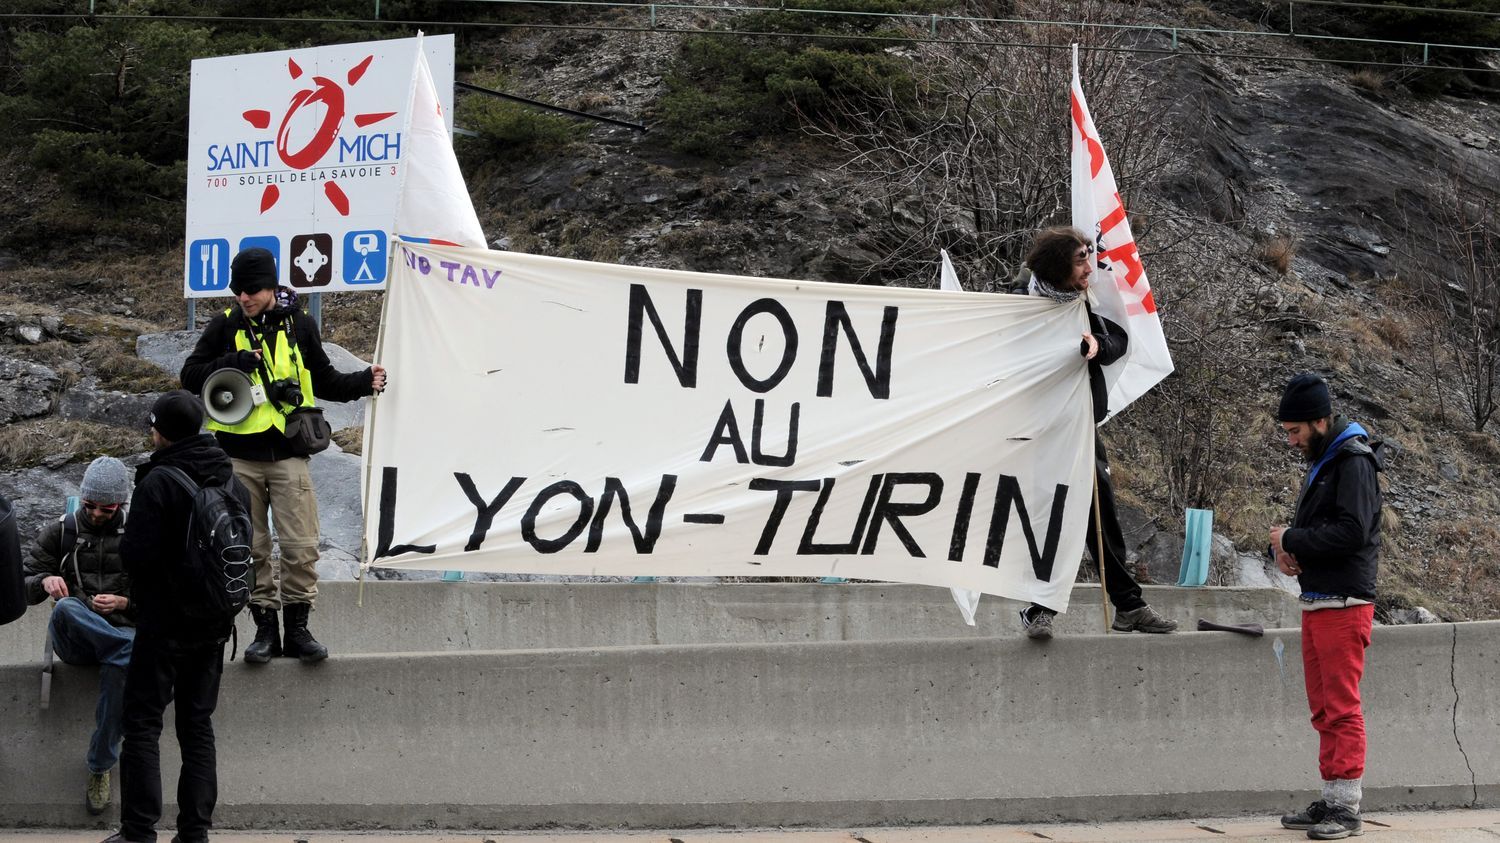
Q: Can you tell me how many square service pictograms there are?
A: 4